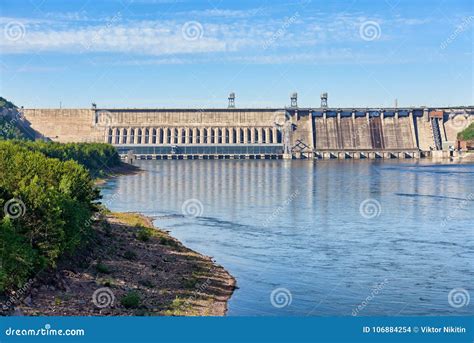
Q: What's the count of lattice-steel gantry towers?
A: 3